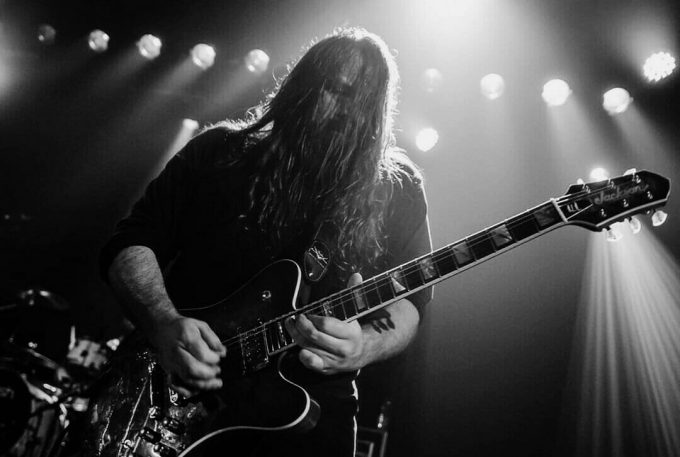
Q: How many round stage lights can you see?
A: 13